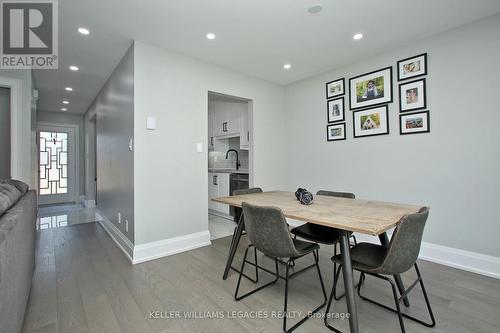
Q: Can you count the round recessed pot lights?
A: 8